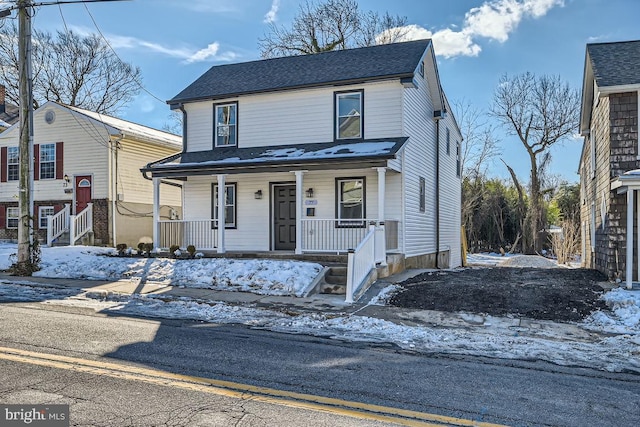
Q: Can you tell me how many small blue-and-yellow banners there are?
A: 0